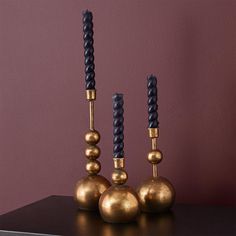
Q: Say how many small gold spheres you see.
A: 5